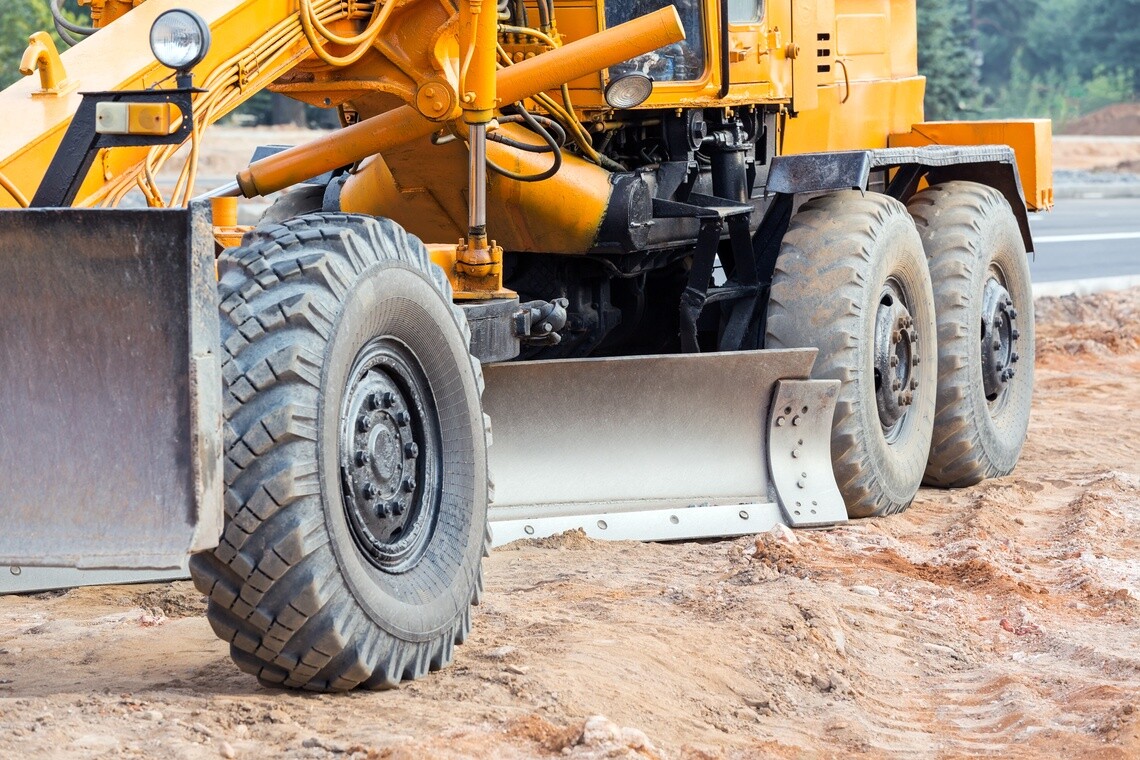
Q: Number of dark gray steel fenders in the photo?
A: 1